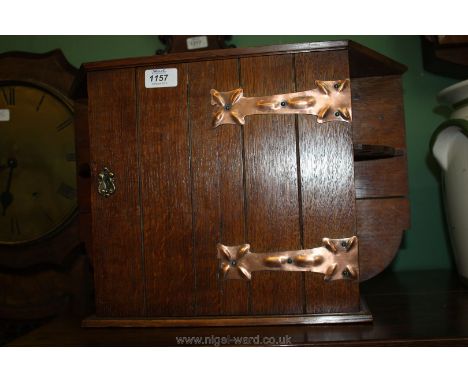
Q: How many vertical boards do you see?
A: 5